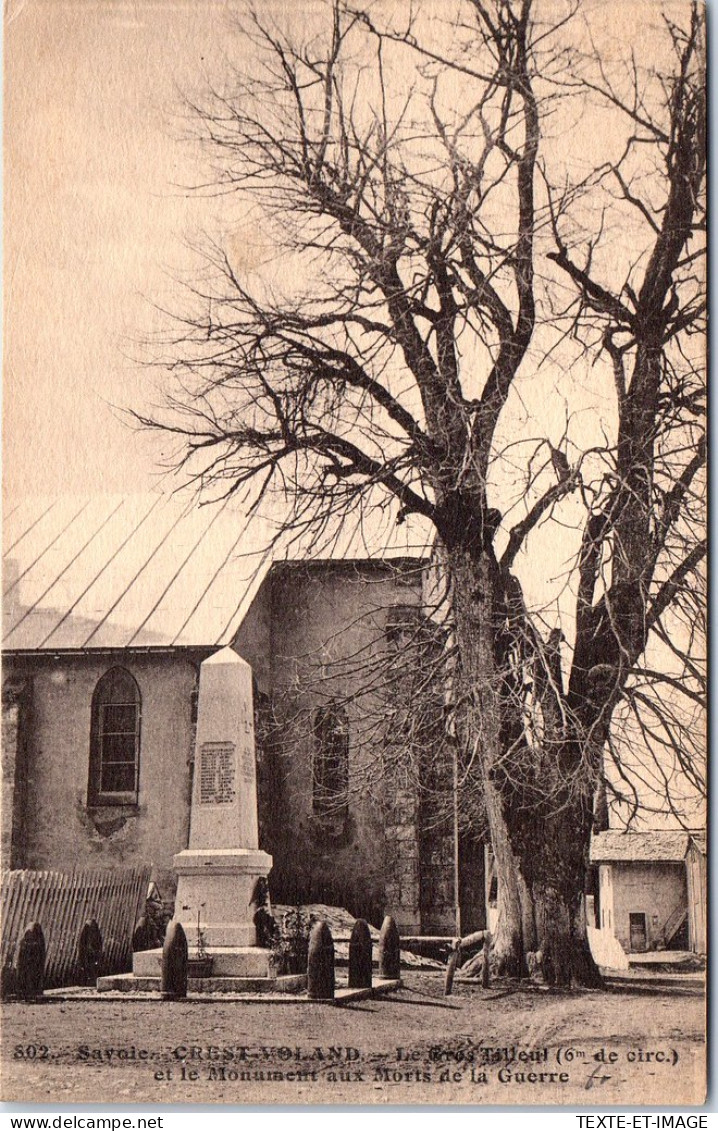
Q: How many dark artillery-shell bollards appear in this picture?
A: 7